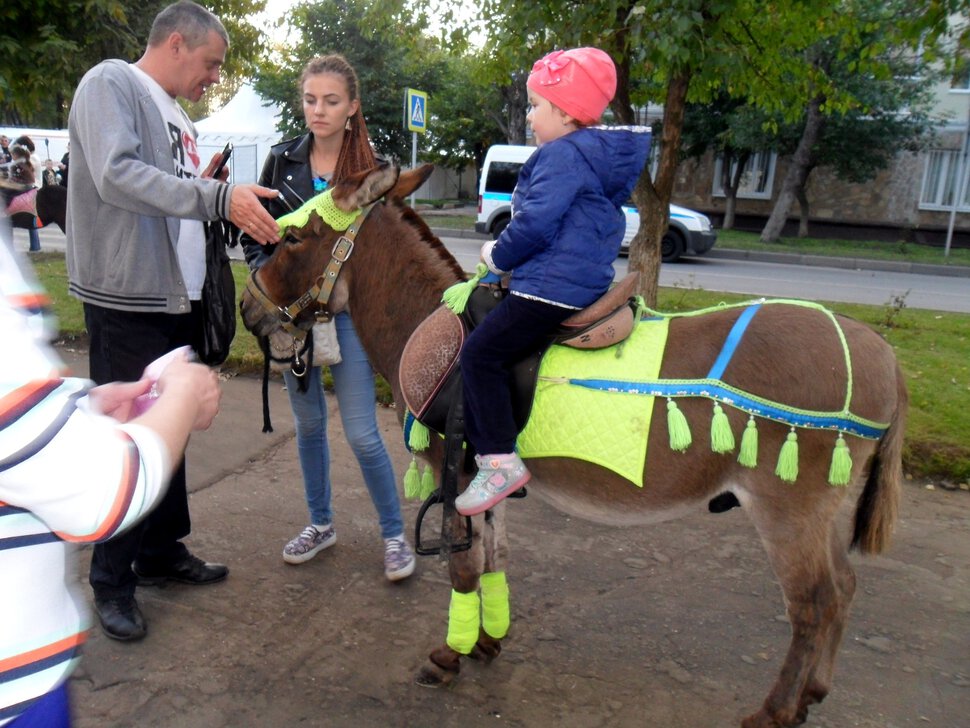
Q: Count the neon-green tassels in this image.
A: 9